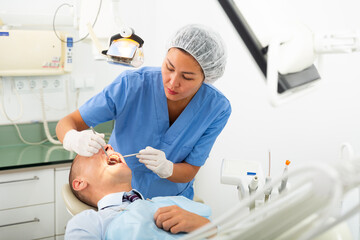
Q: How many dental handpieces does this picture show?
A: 3